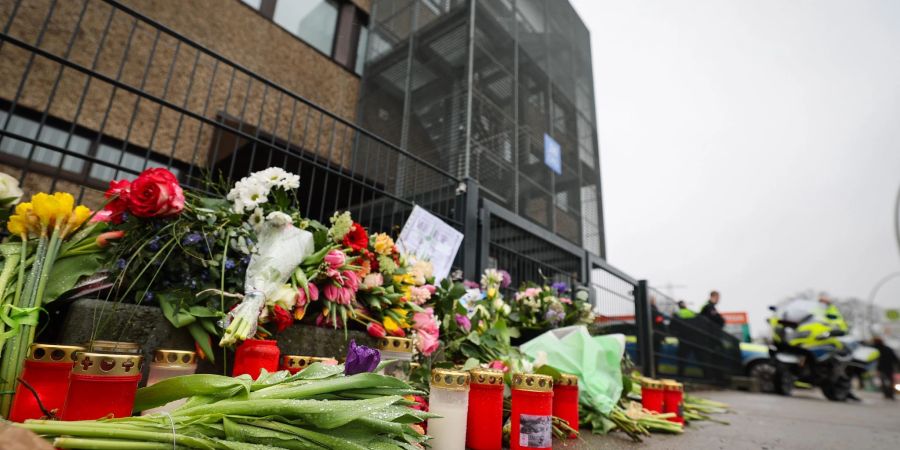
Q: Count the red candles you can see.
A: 9